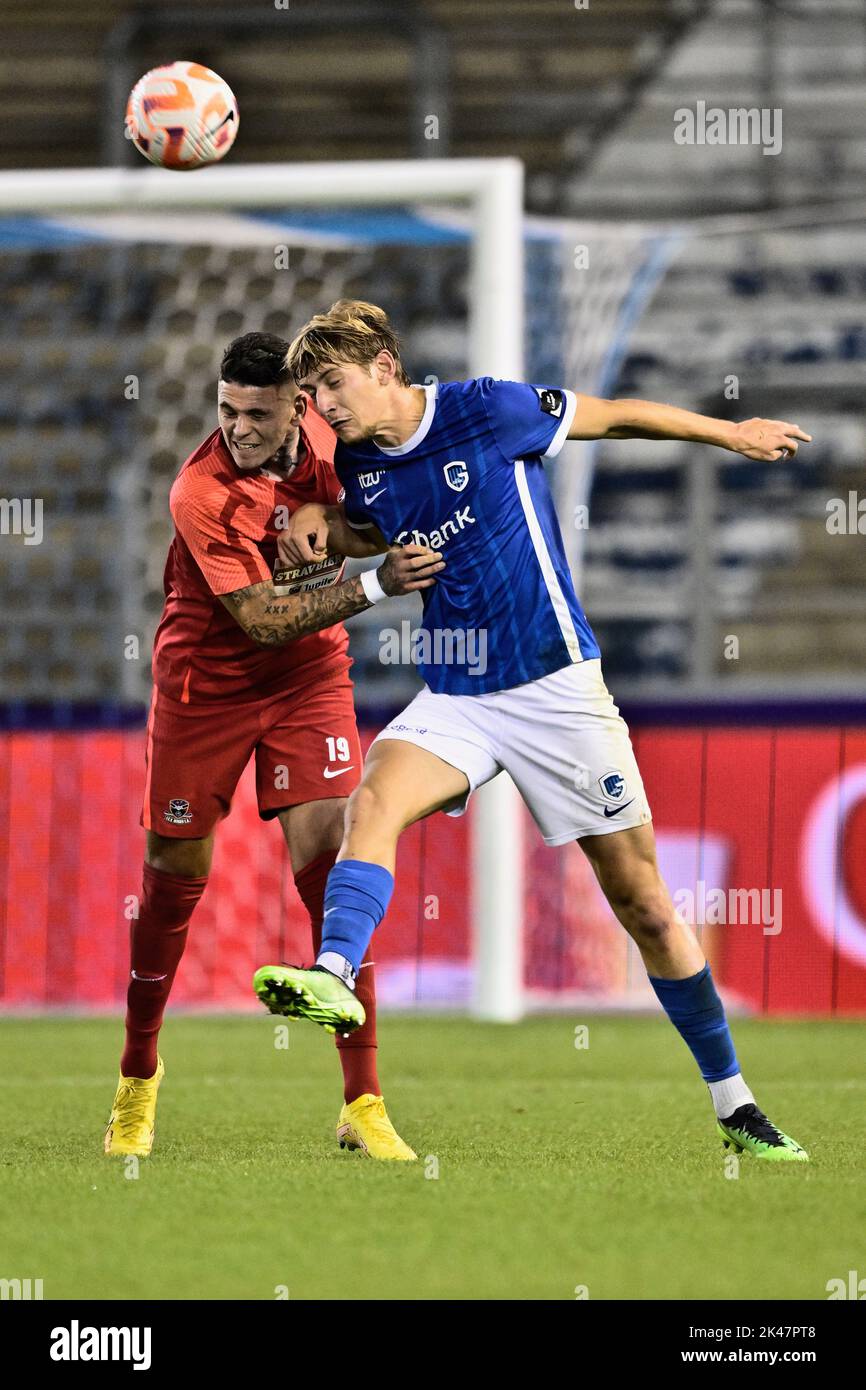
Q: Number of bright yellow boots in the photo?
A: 2